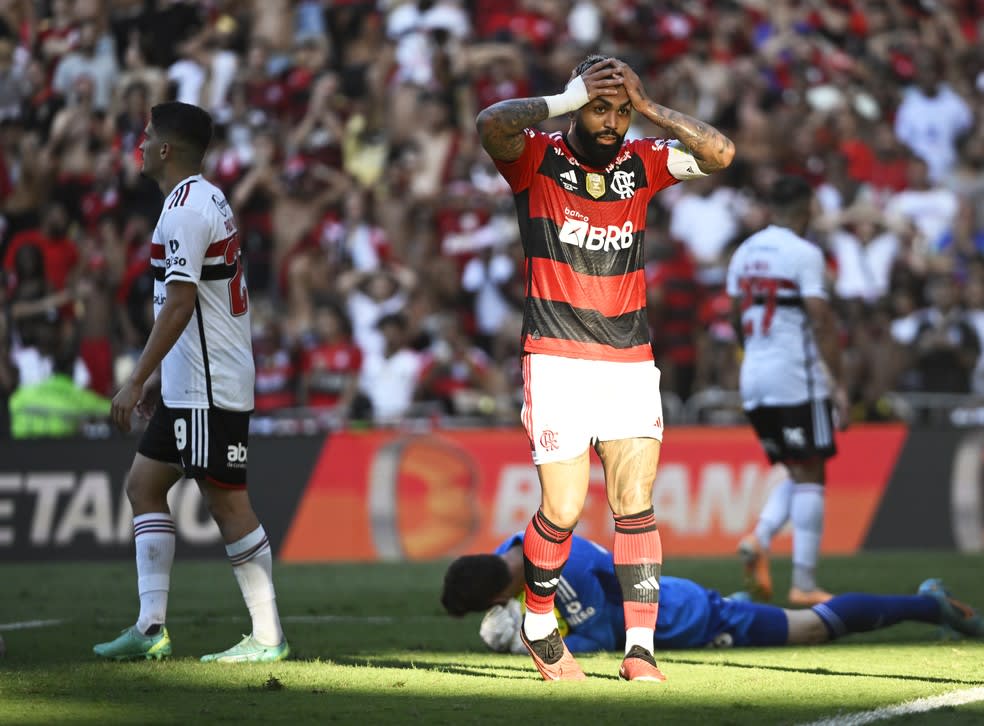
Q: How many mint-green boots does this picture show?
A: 2